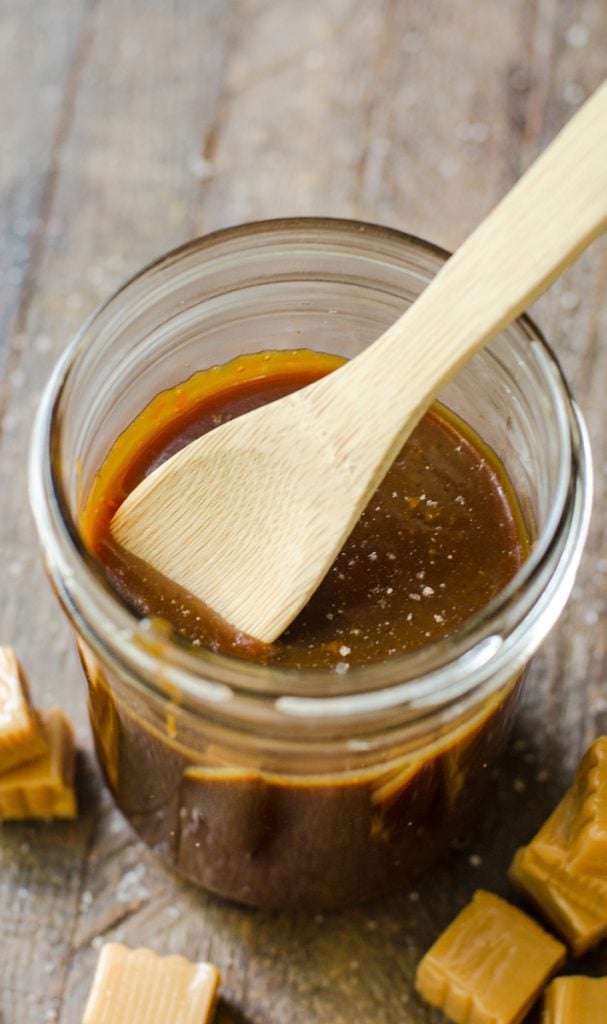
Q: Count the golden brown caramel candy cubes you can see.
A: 7